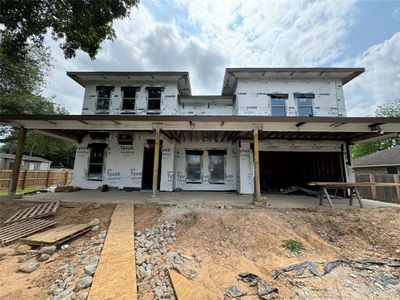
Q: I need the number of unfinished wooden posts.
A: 3